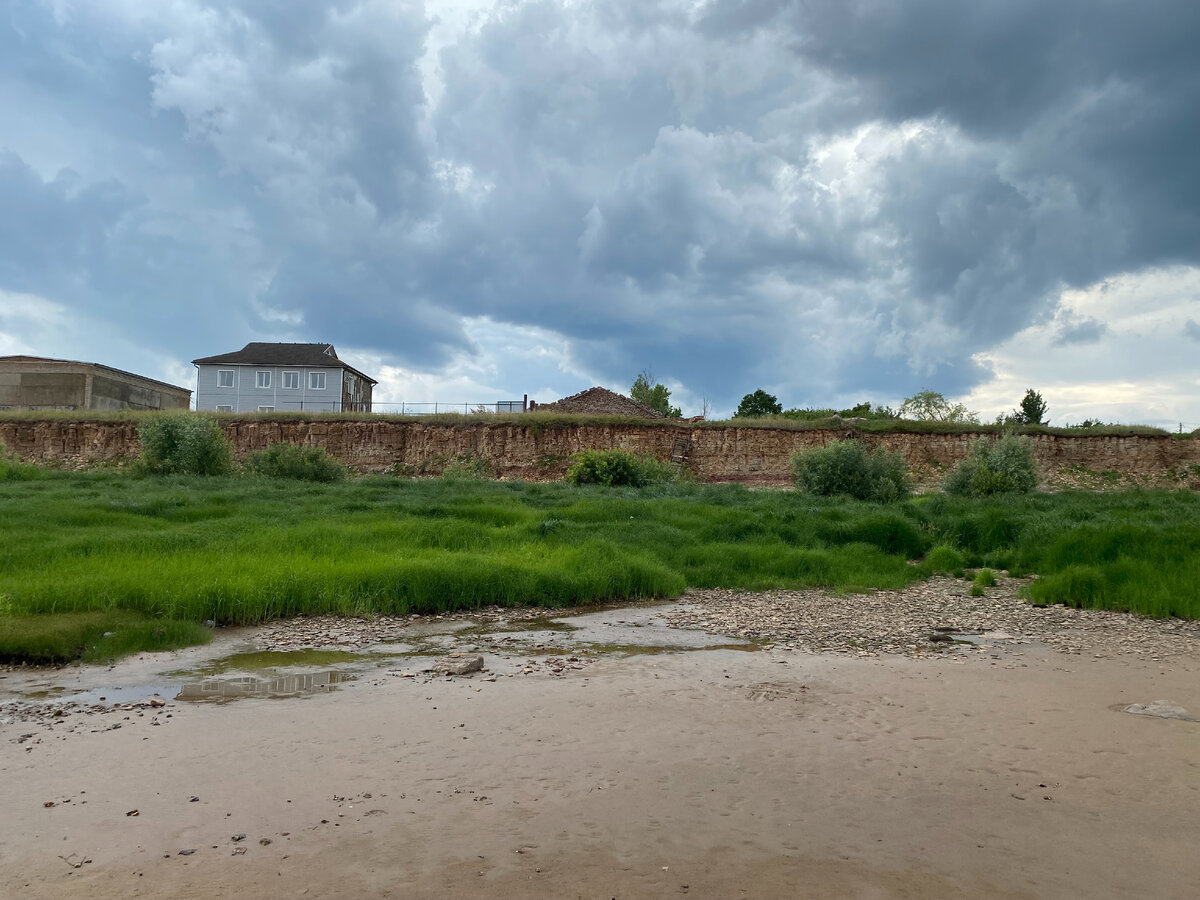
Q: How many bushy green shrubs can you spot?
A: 5